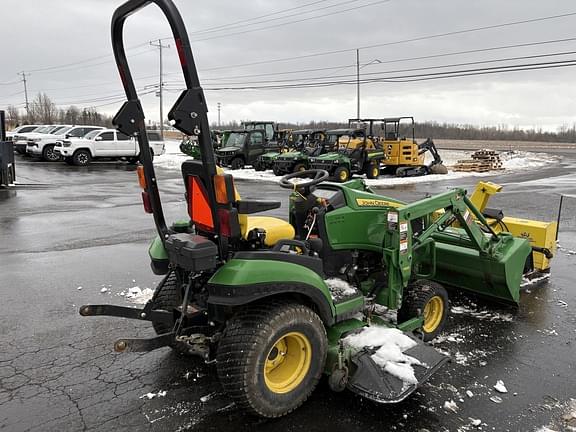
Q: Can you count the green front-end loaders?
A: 1